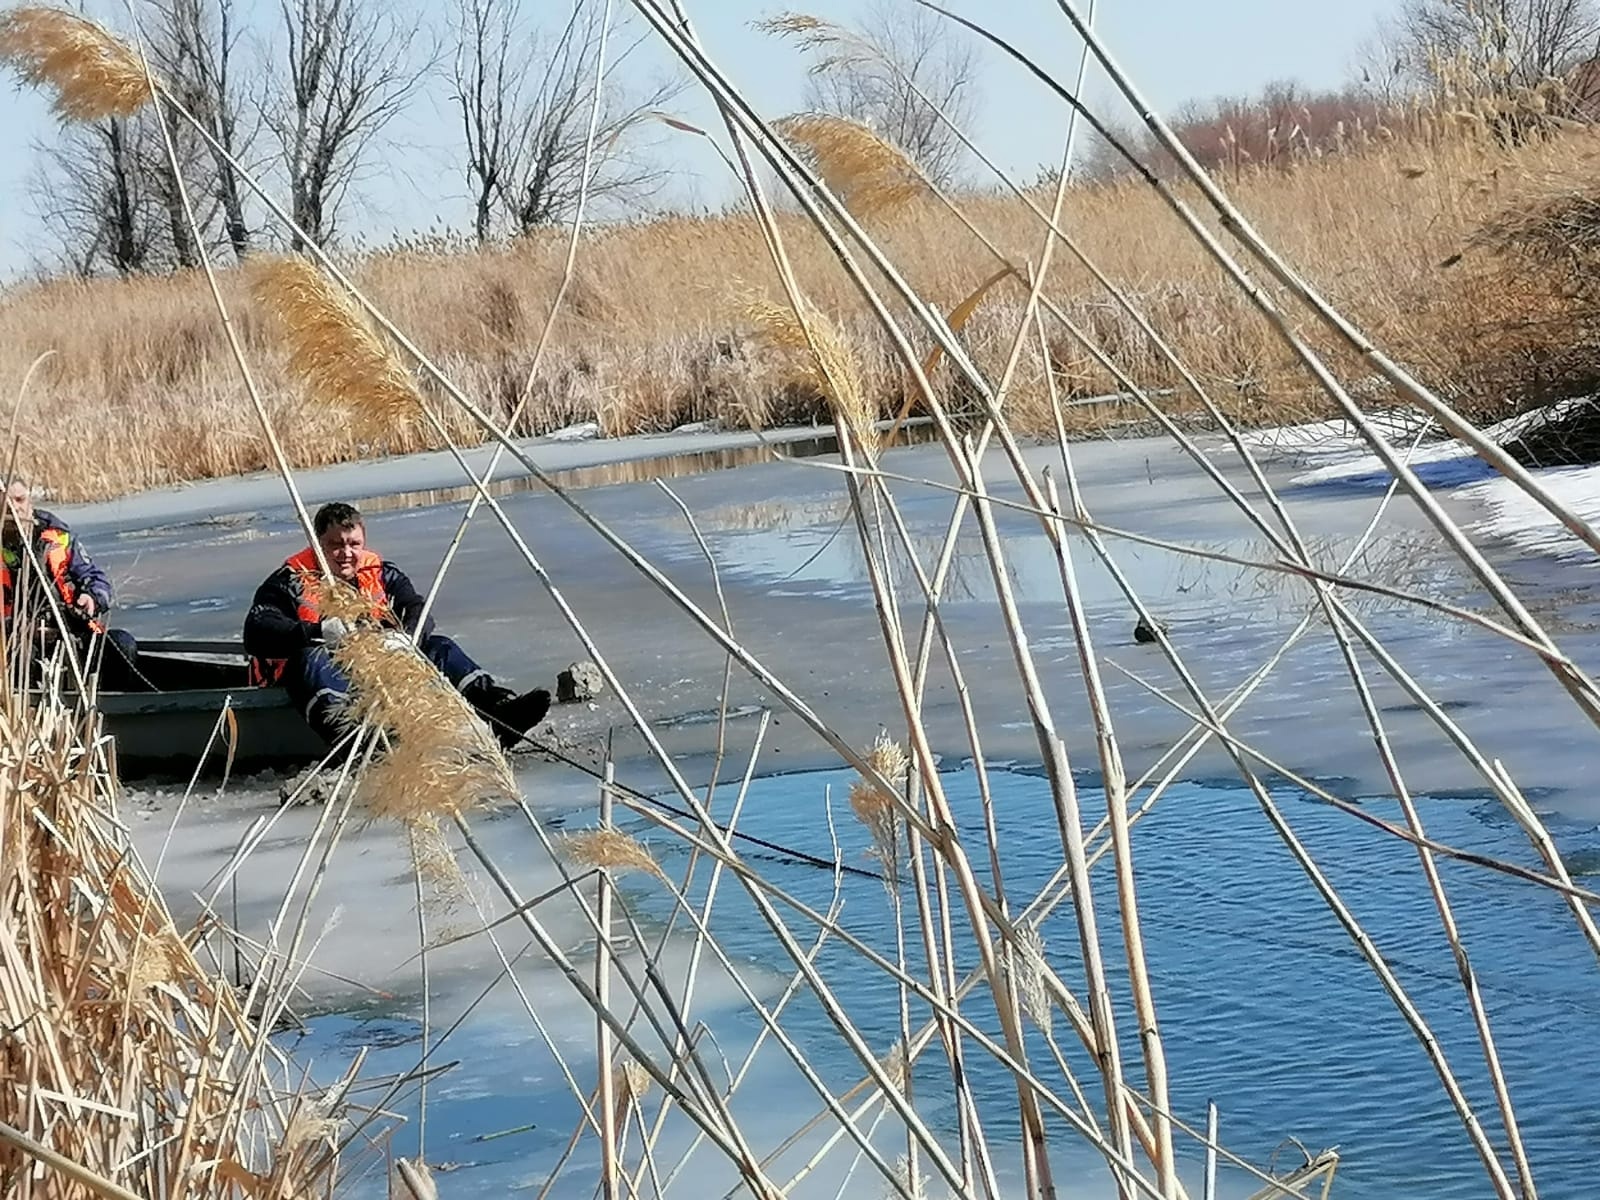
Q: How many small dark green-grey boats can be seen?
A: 1